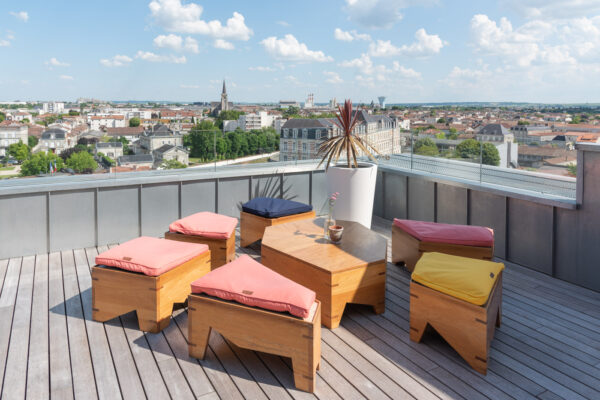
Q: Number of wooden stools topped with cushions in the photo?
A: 6